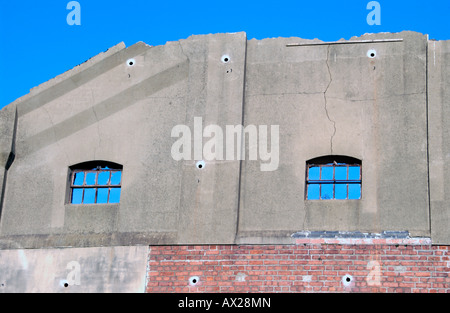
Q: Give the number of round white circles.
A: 7